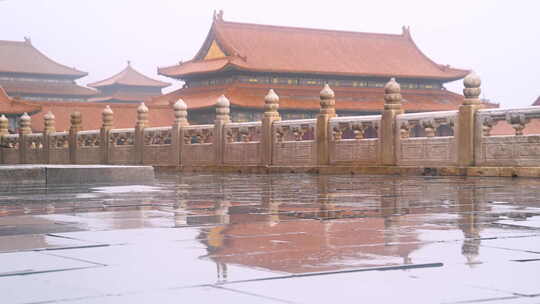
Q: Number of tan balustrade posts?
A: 12